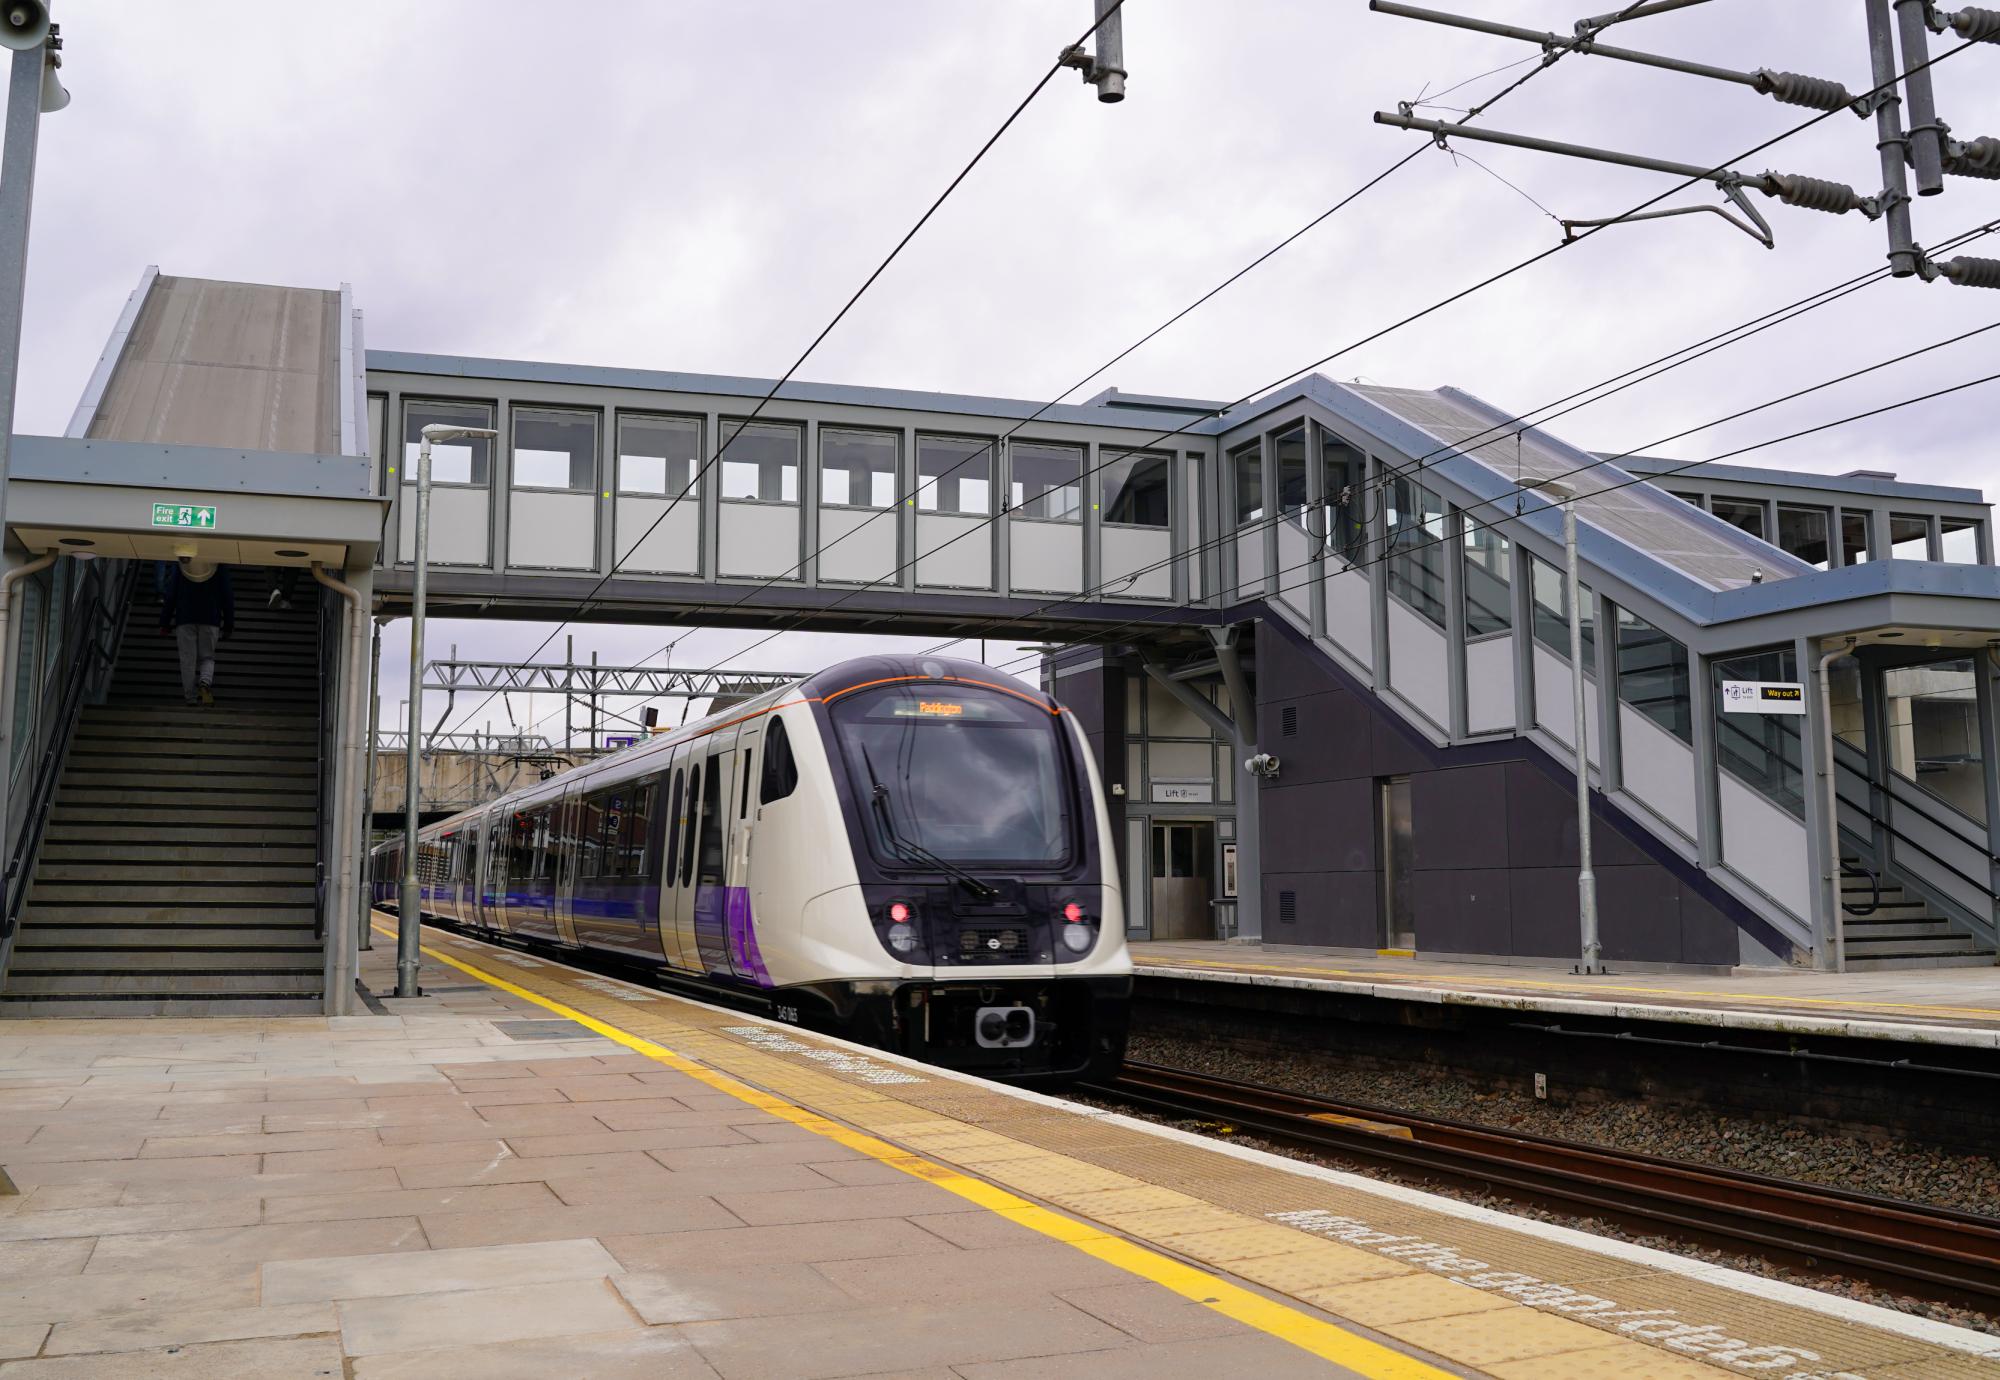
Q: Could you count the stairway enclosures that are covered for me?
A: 2